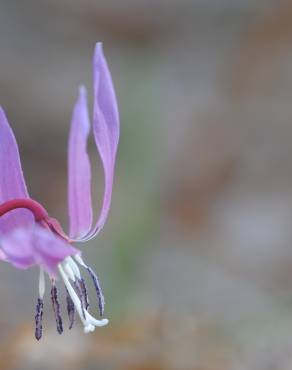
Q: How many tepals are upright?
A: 3